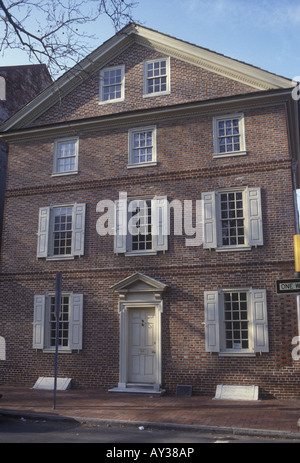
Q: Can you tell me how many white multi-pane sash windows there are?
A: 10